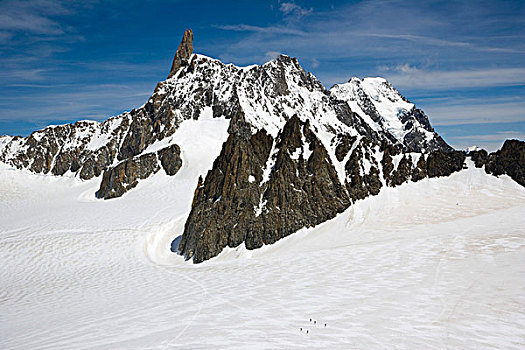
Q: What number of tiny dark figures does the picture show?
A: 5